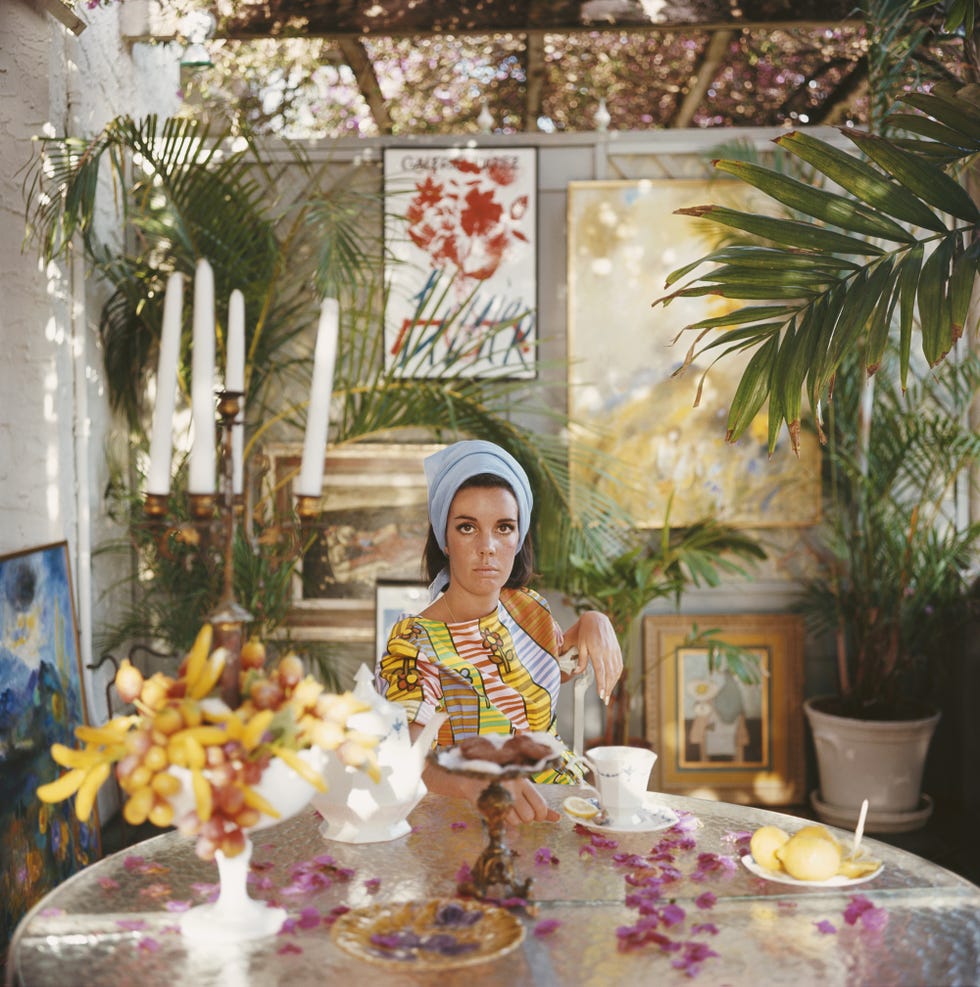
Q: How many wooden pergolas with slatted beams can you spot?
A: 1